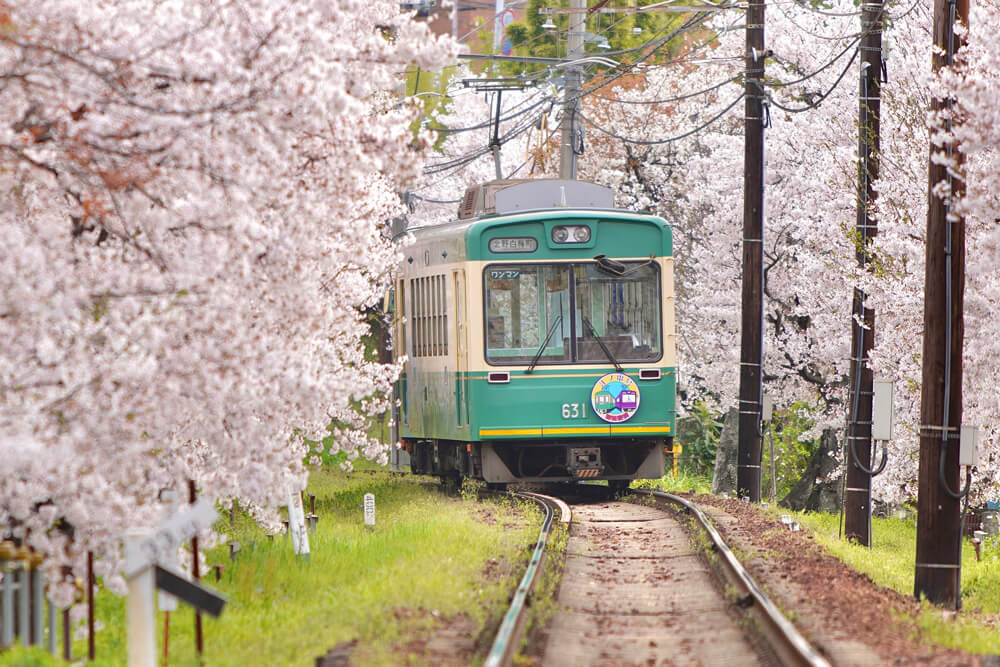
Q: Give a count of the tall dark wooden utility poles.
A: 3